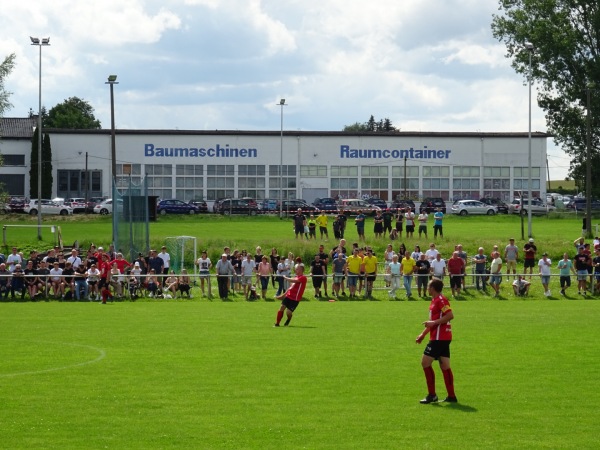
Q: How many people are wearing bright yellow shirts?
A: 4